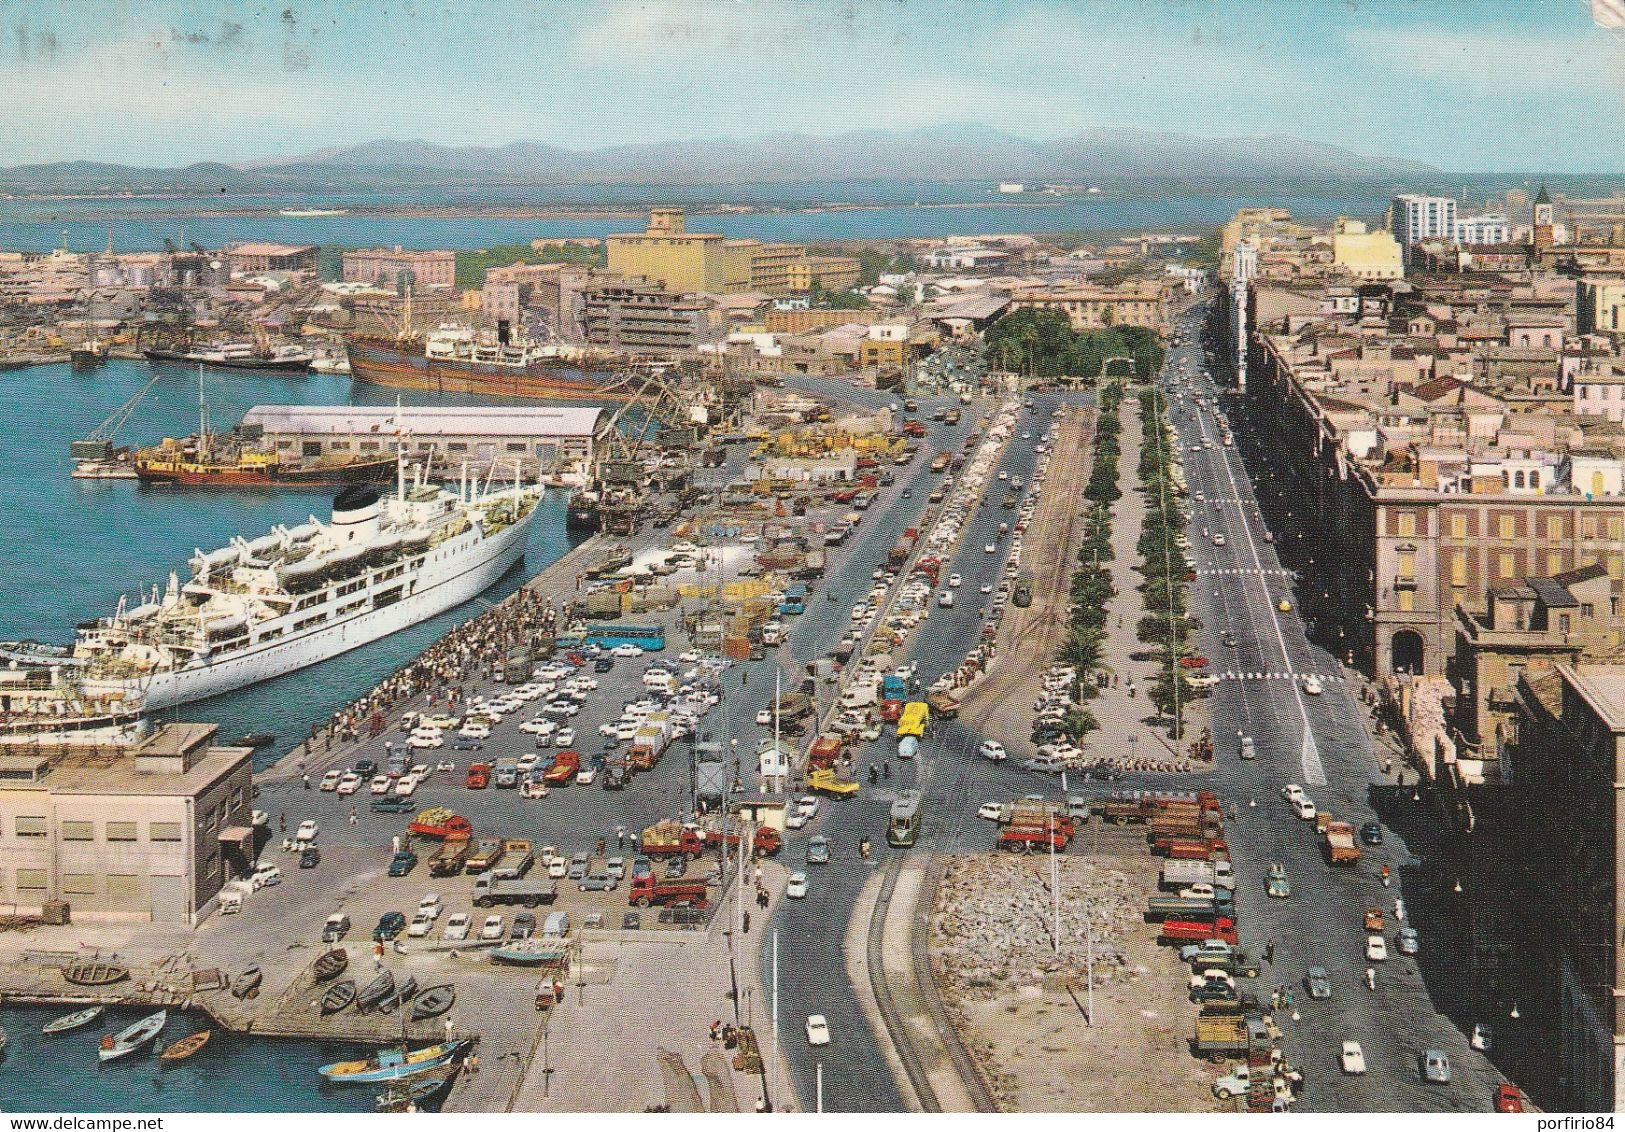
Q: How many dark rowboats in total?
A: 7